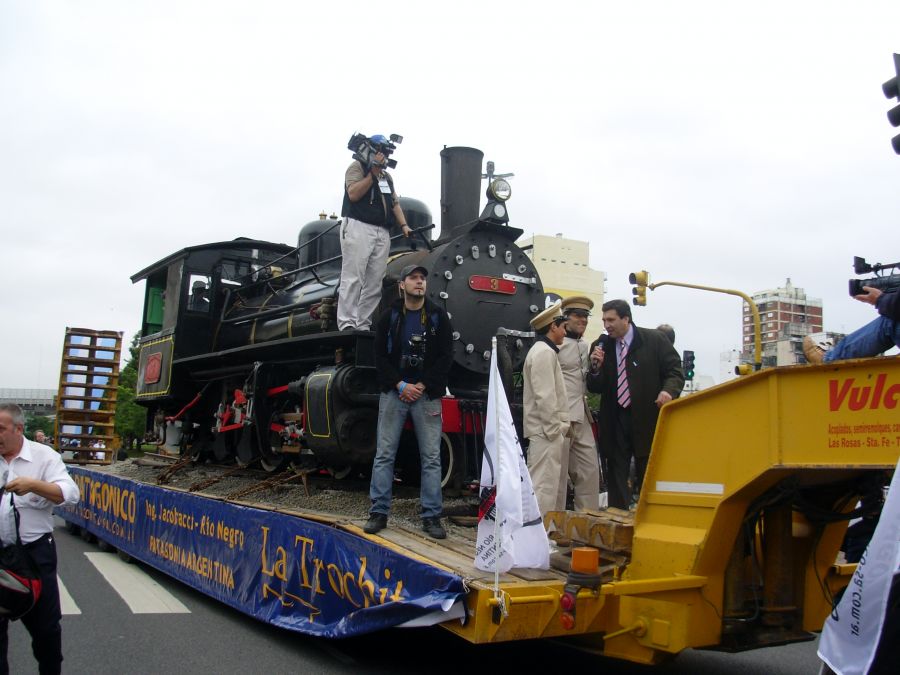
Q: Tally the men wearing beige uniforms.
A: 2